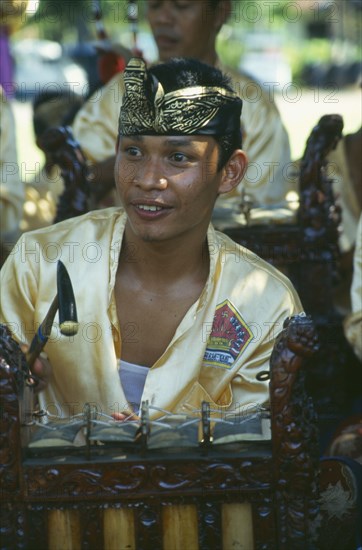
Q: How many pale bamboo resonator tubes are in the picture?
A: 4